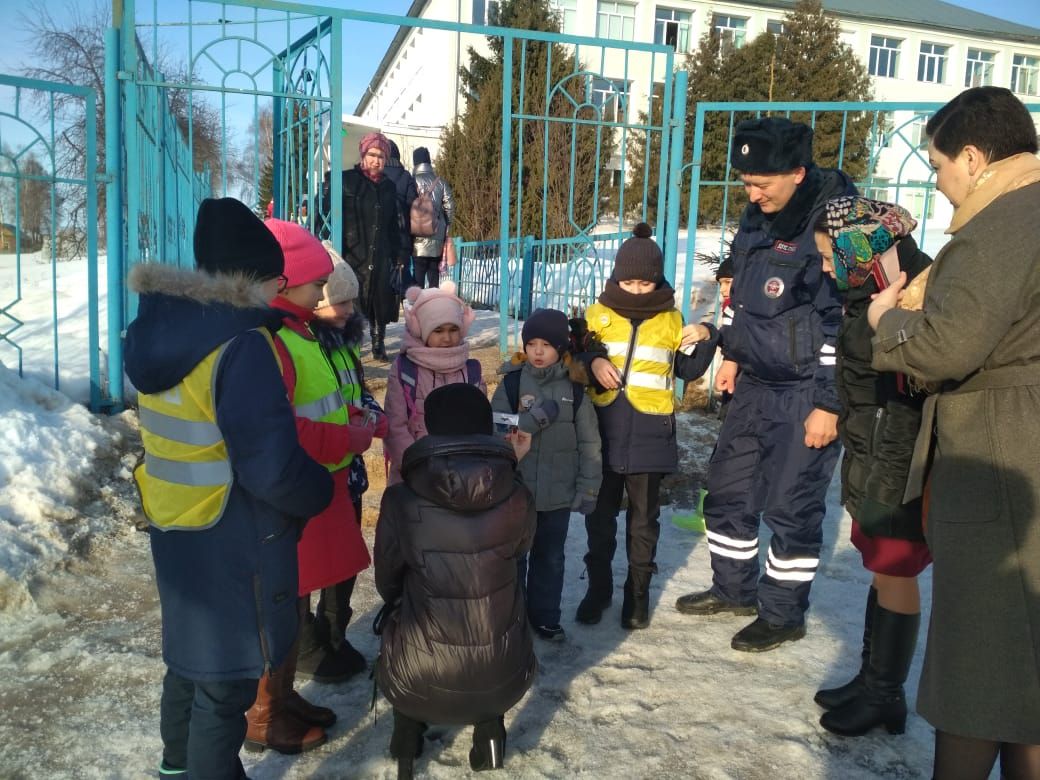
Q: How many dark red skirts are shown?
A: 1